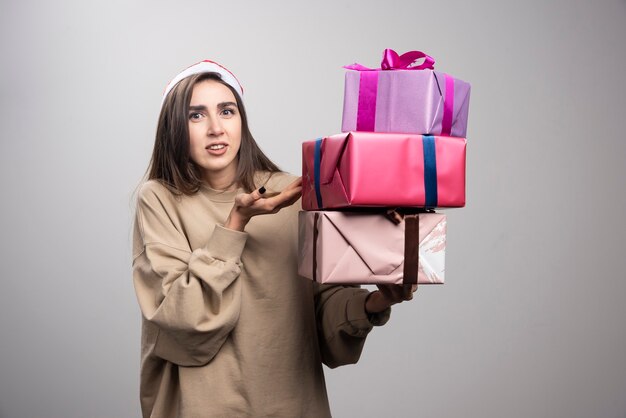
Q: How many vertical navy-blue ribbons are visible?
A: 2